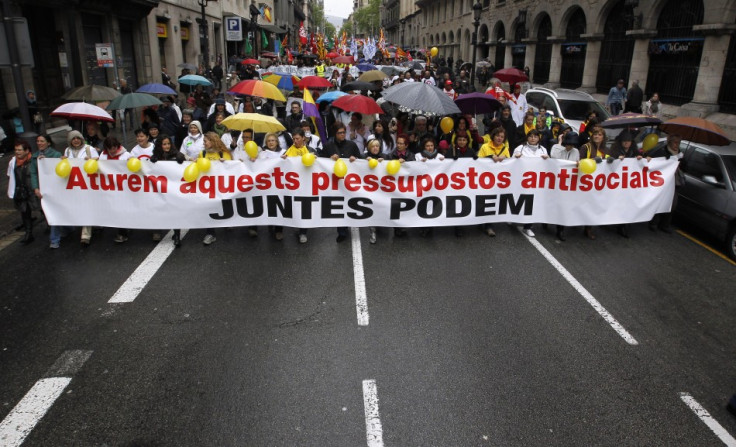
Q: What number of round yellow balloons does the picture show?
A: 14